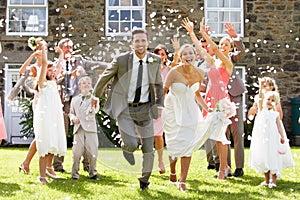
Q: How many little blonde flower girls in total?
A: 2